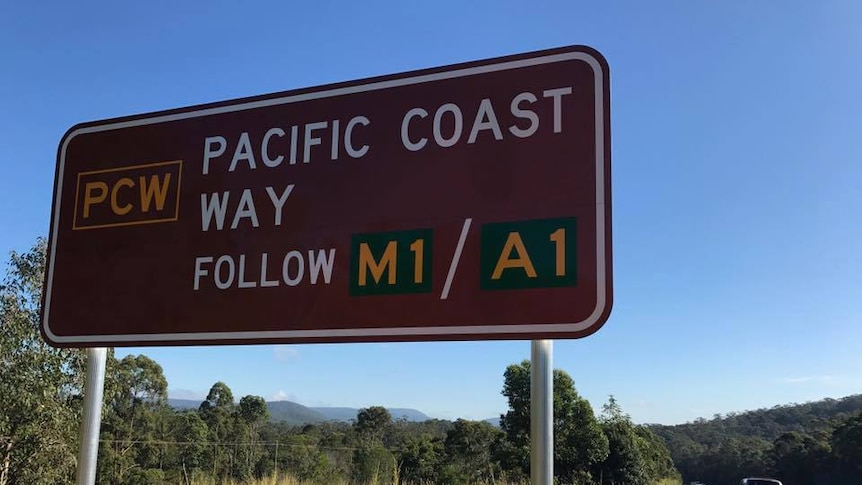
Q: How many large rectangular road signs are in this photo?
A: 1